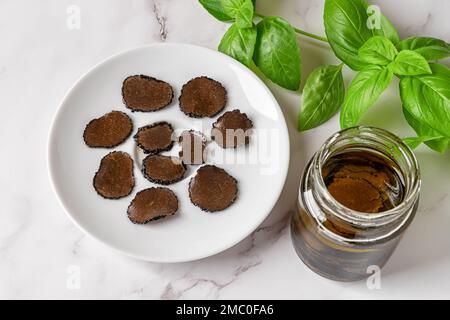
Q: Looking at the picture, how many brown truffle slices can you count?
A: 10